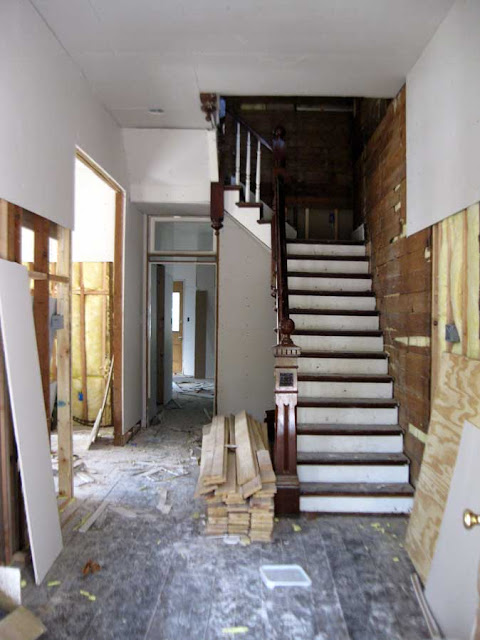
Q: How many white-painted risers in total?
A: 12